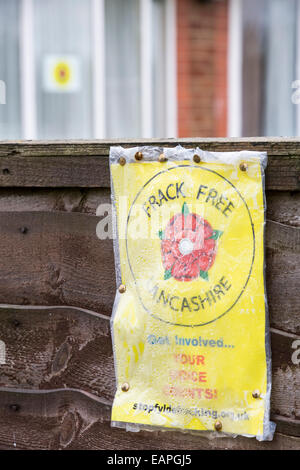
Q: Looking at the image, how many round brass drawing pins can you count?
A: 9